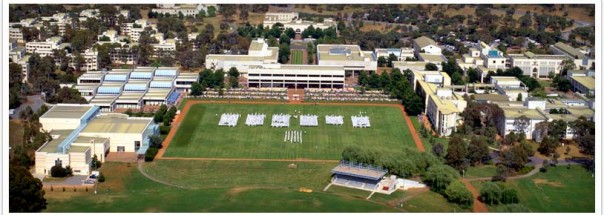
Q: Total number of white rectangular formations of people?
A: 6